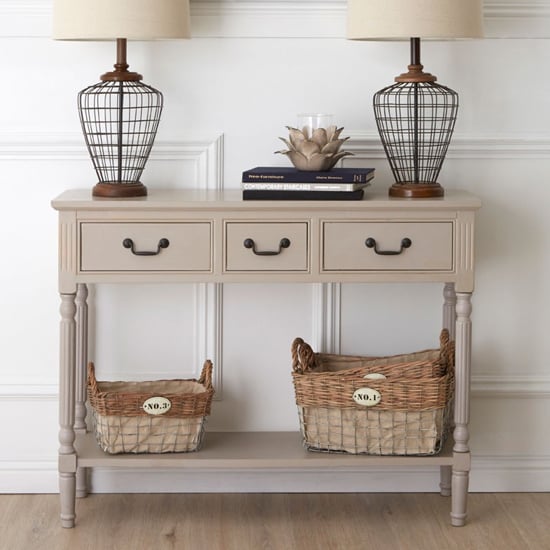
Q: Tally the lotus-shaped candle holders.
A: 1